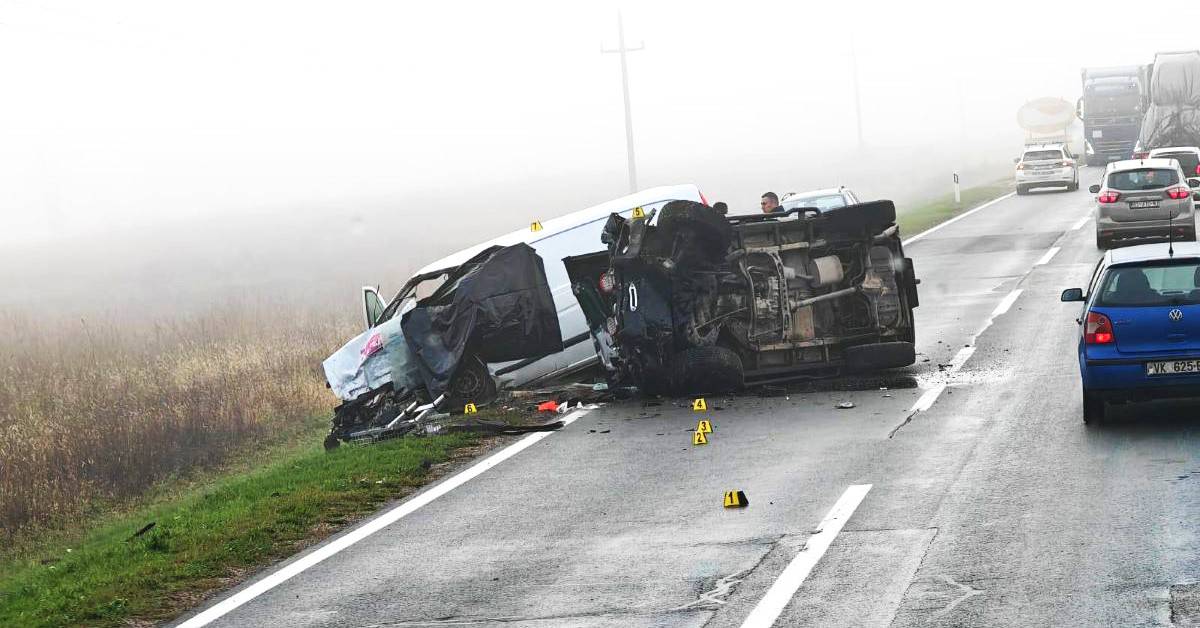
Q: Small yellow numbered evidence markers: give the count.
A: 7